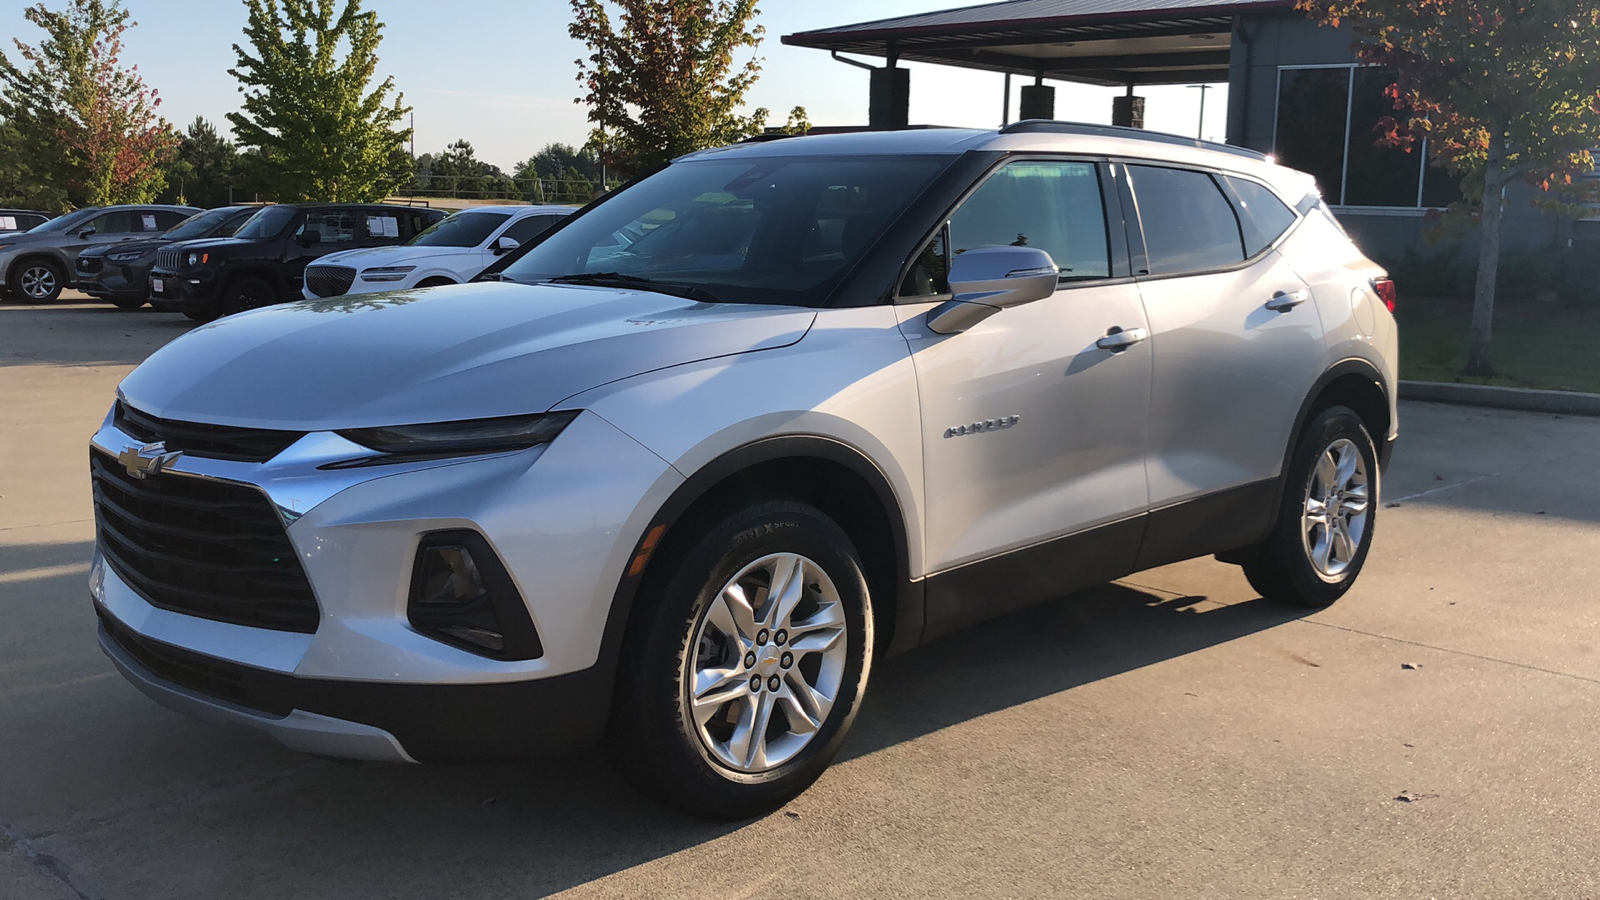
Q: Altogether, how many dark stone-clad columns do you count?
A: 3